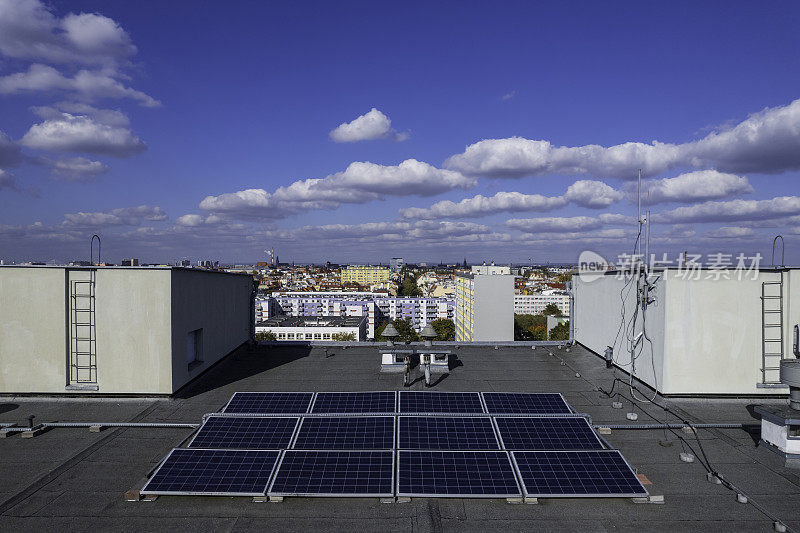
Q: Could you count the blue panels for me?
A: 12